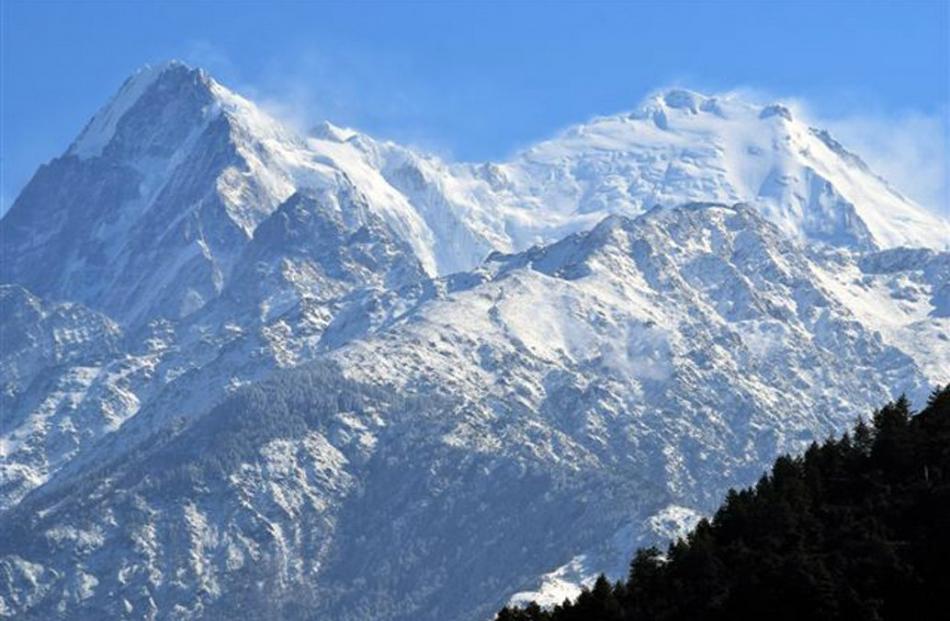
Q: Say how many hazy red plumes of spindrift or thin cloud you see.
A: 0